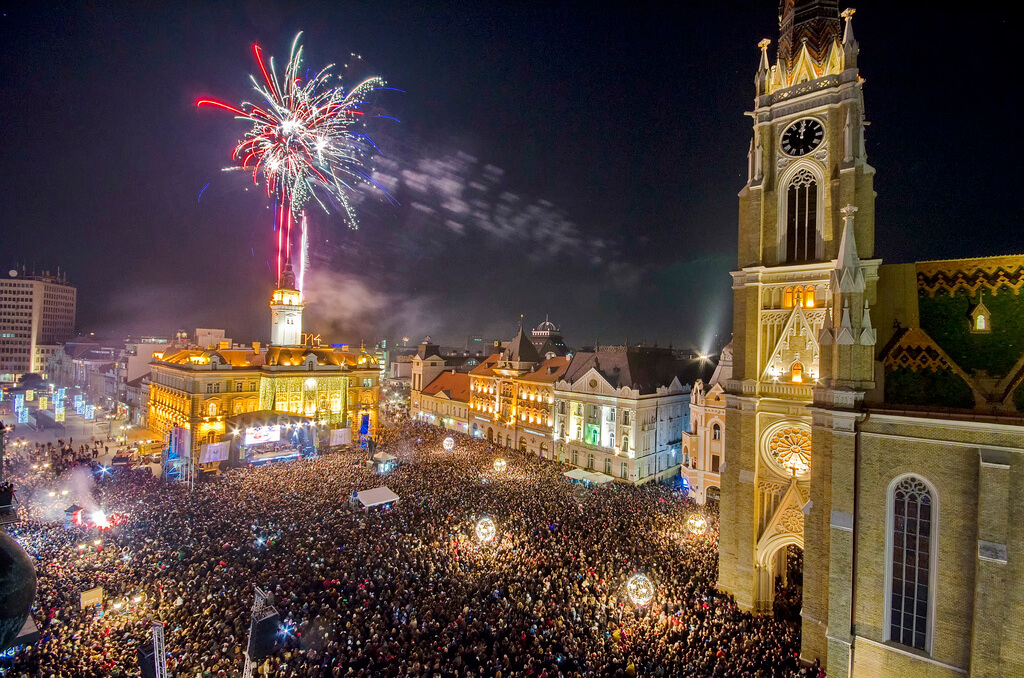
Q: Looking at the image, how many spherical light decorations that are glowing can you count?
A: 5